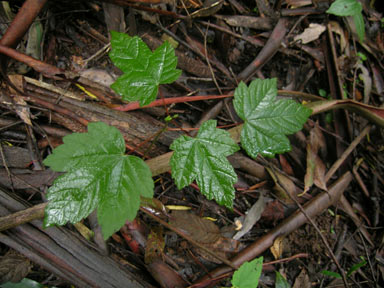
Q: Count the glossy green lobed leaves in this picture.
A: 4